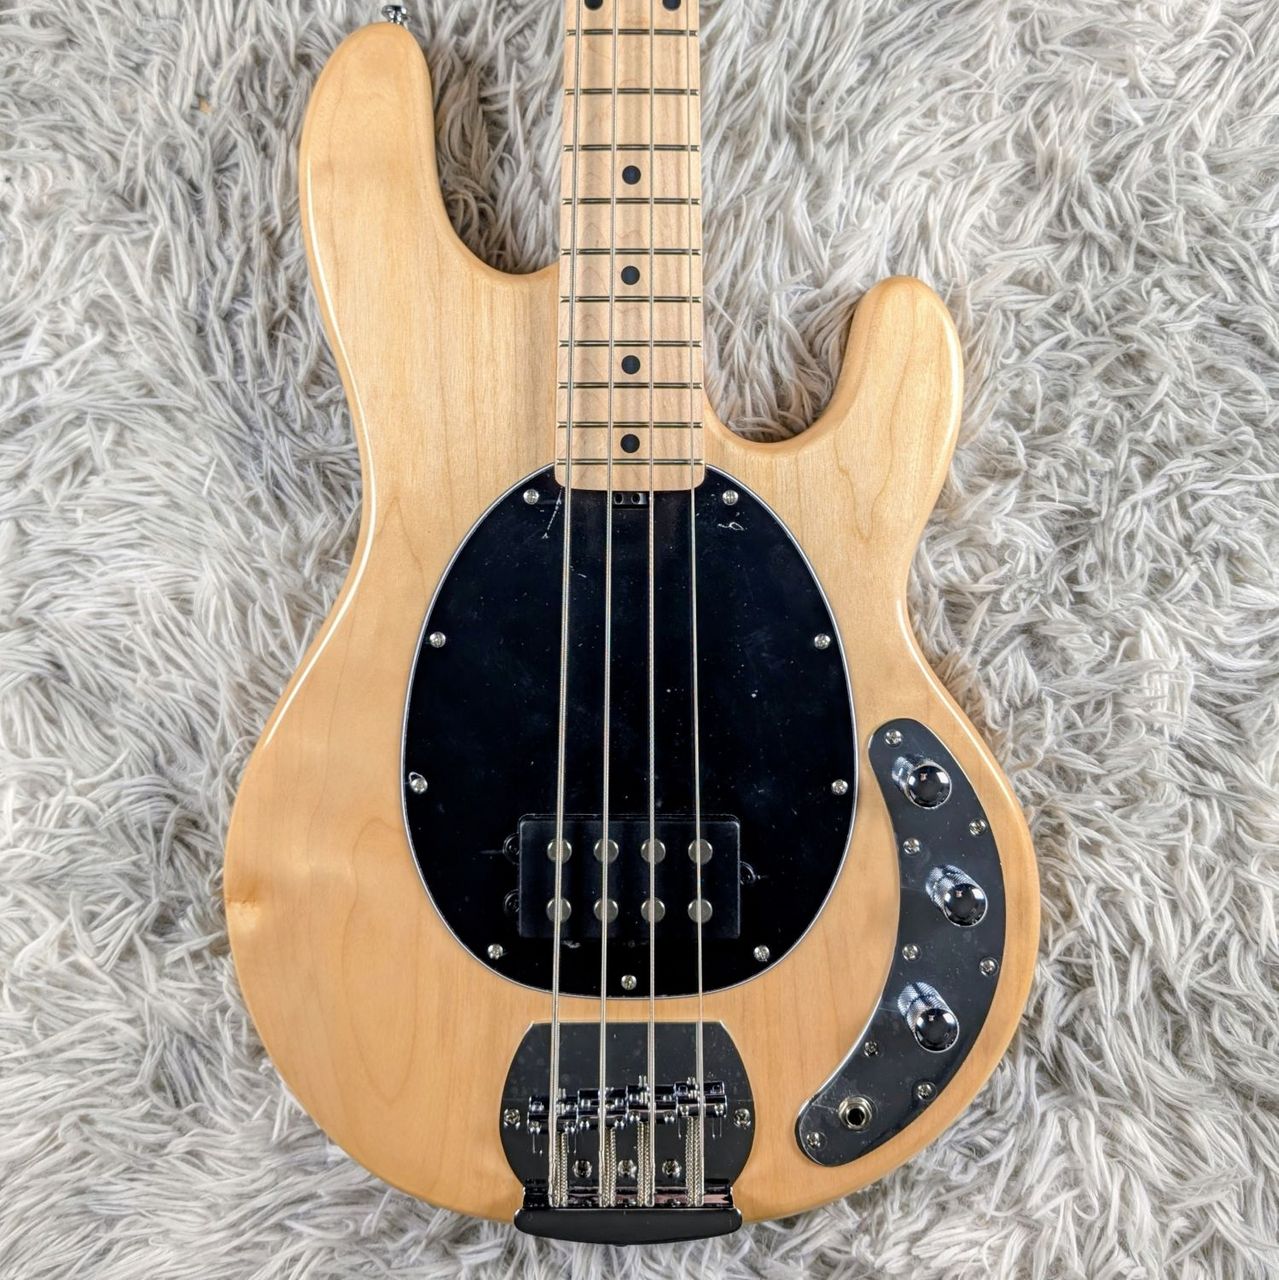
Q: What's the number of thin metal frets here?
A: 10